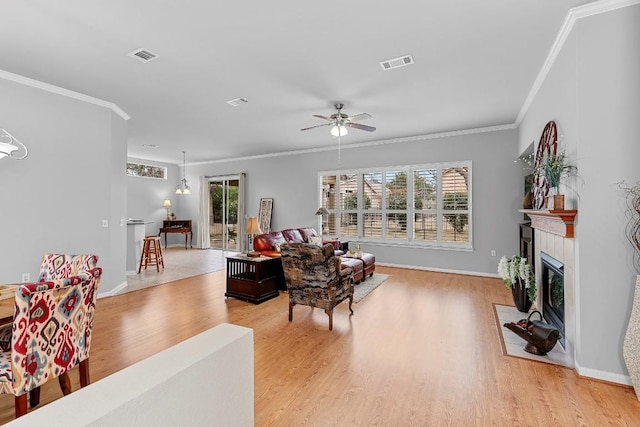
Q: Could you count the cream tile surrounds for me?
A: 1